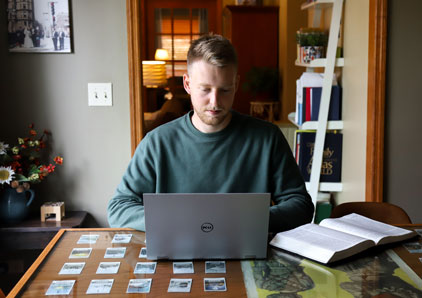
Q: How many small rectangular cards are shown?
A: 15